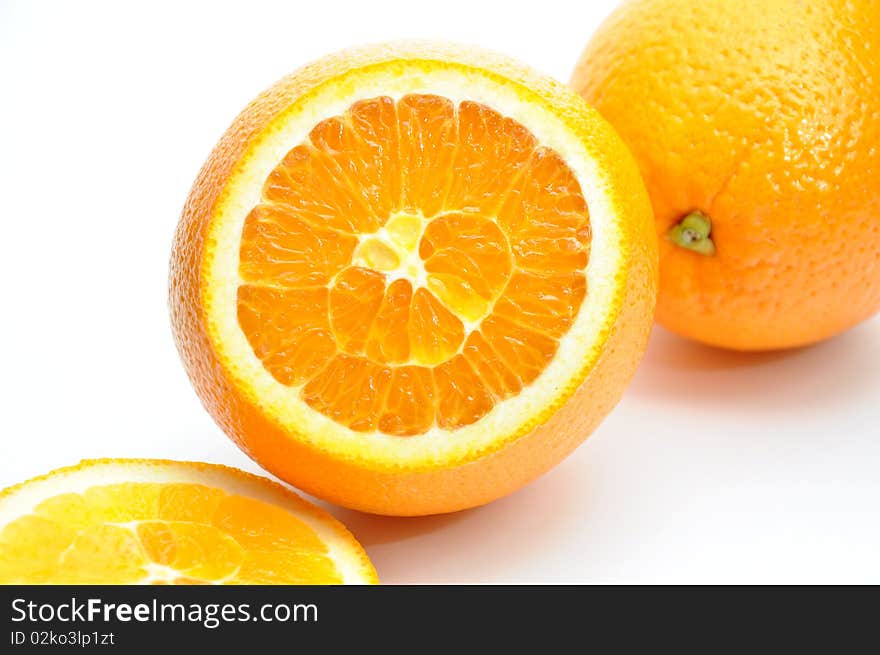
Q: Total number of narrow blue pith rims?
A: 0